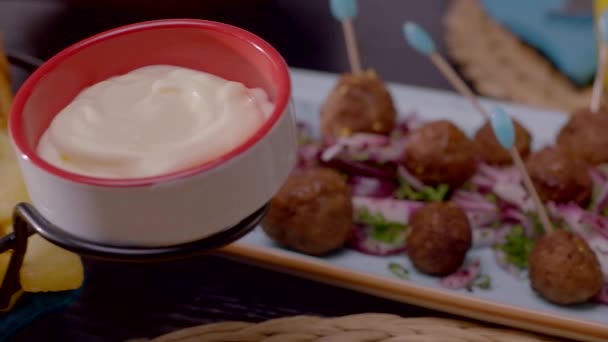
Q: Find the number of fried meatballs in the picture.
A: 8